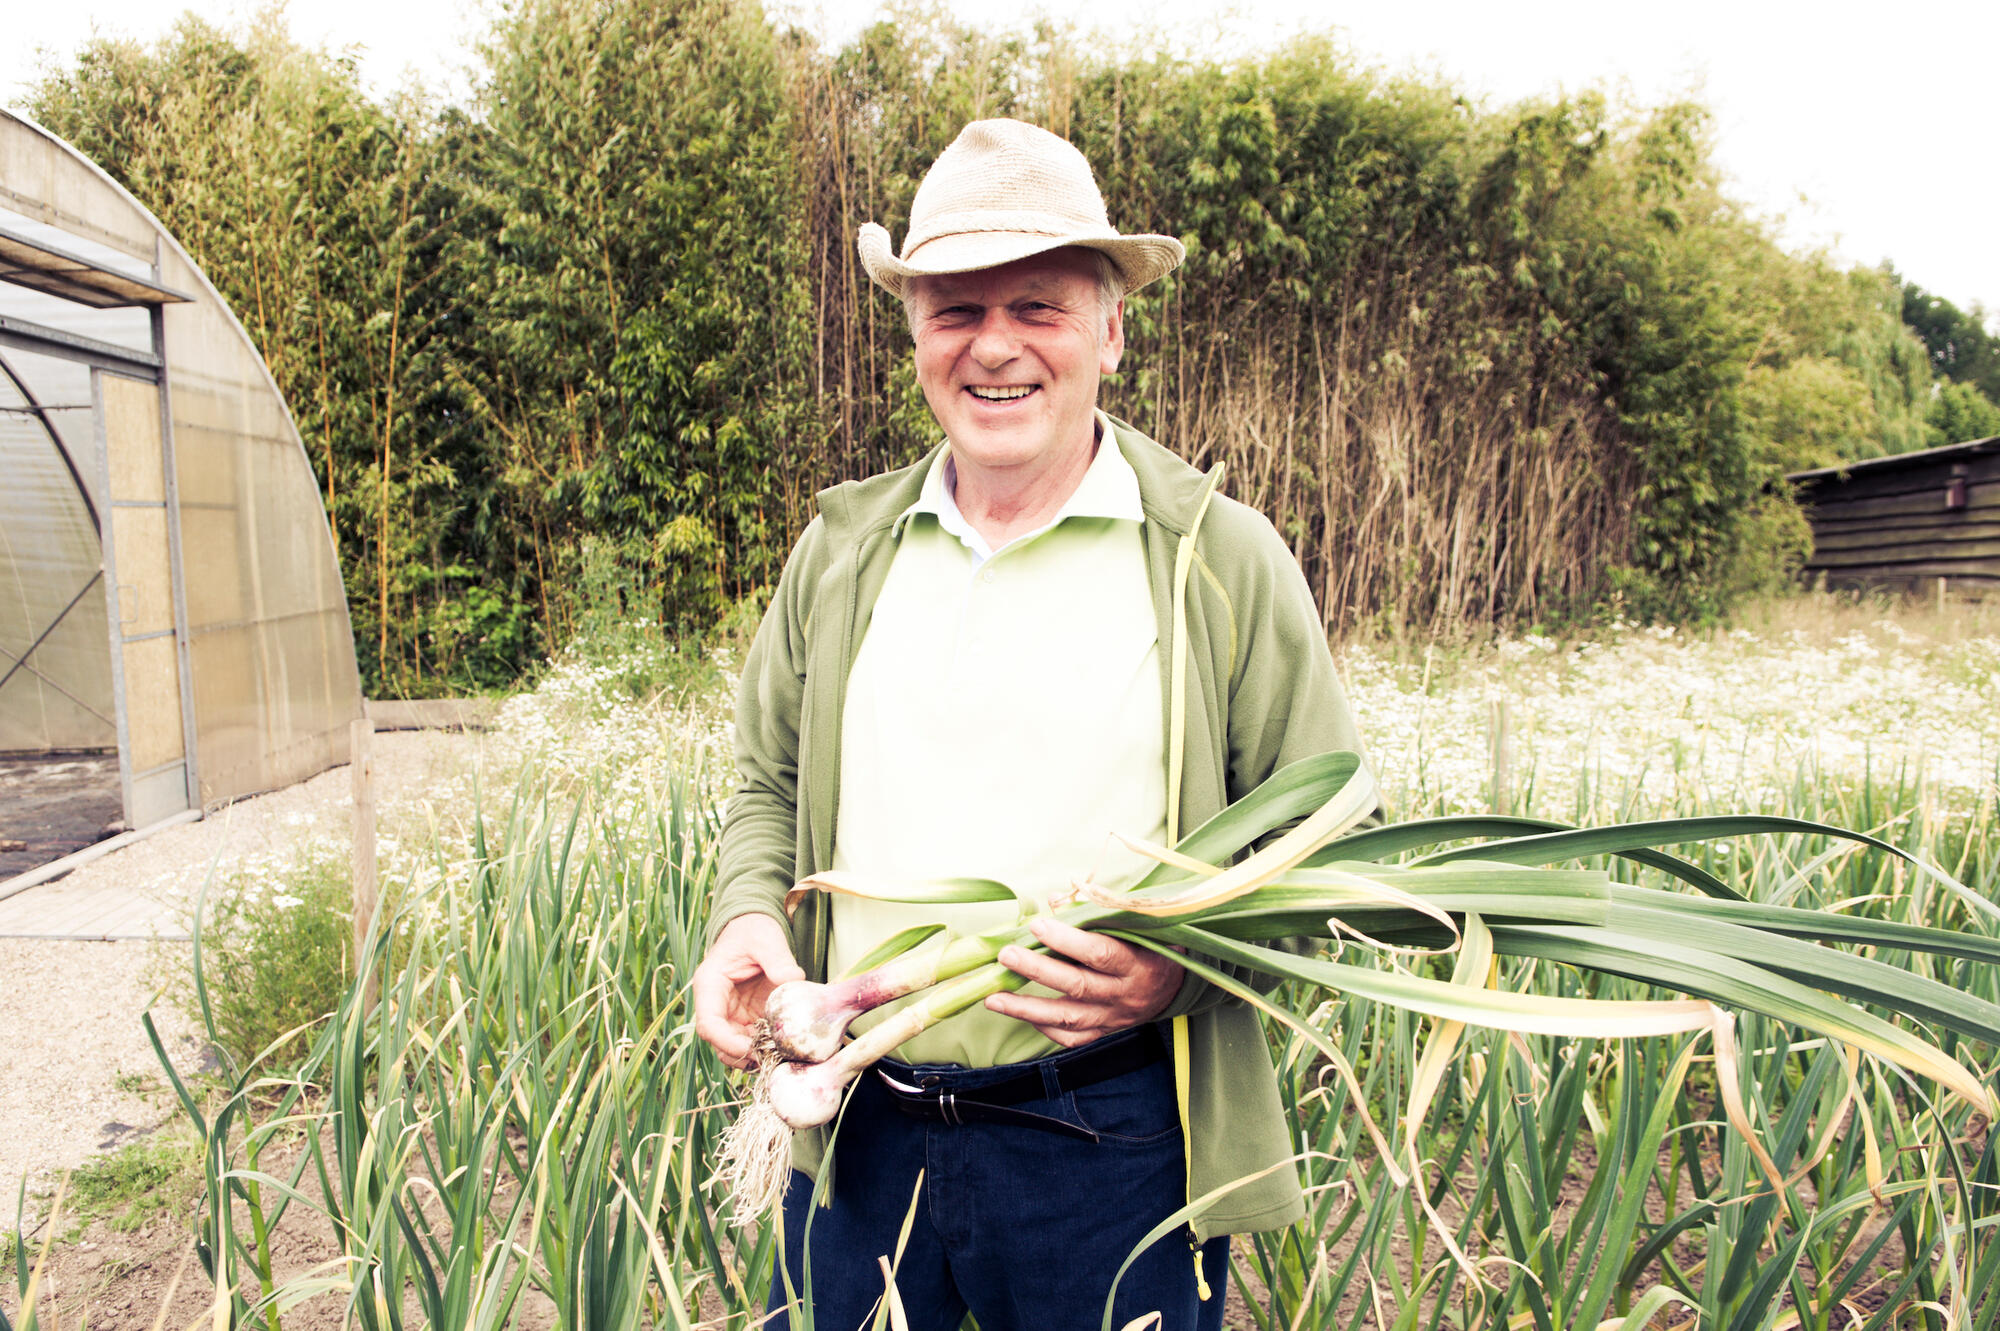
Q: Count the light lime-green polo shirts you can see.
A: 1